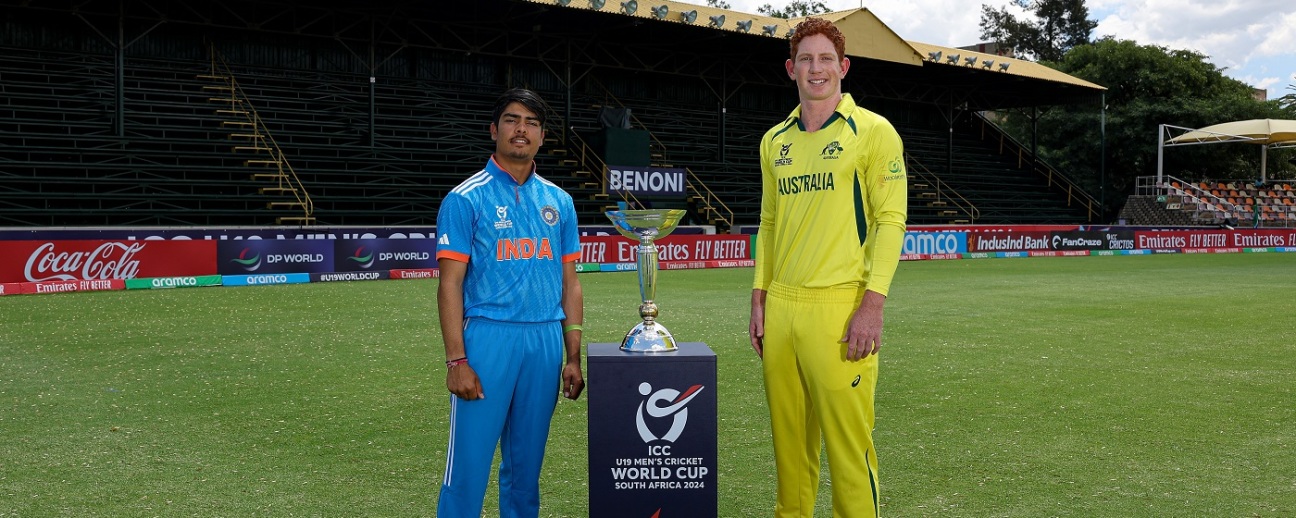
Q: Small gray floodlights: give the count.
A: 14